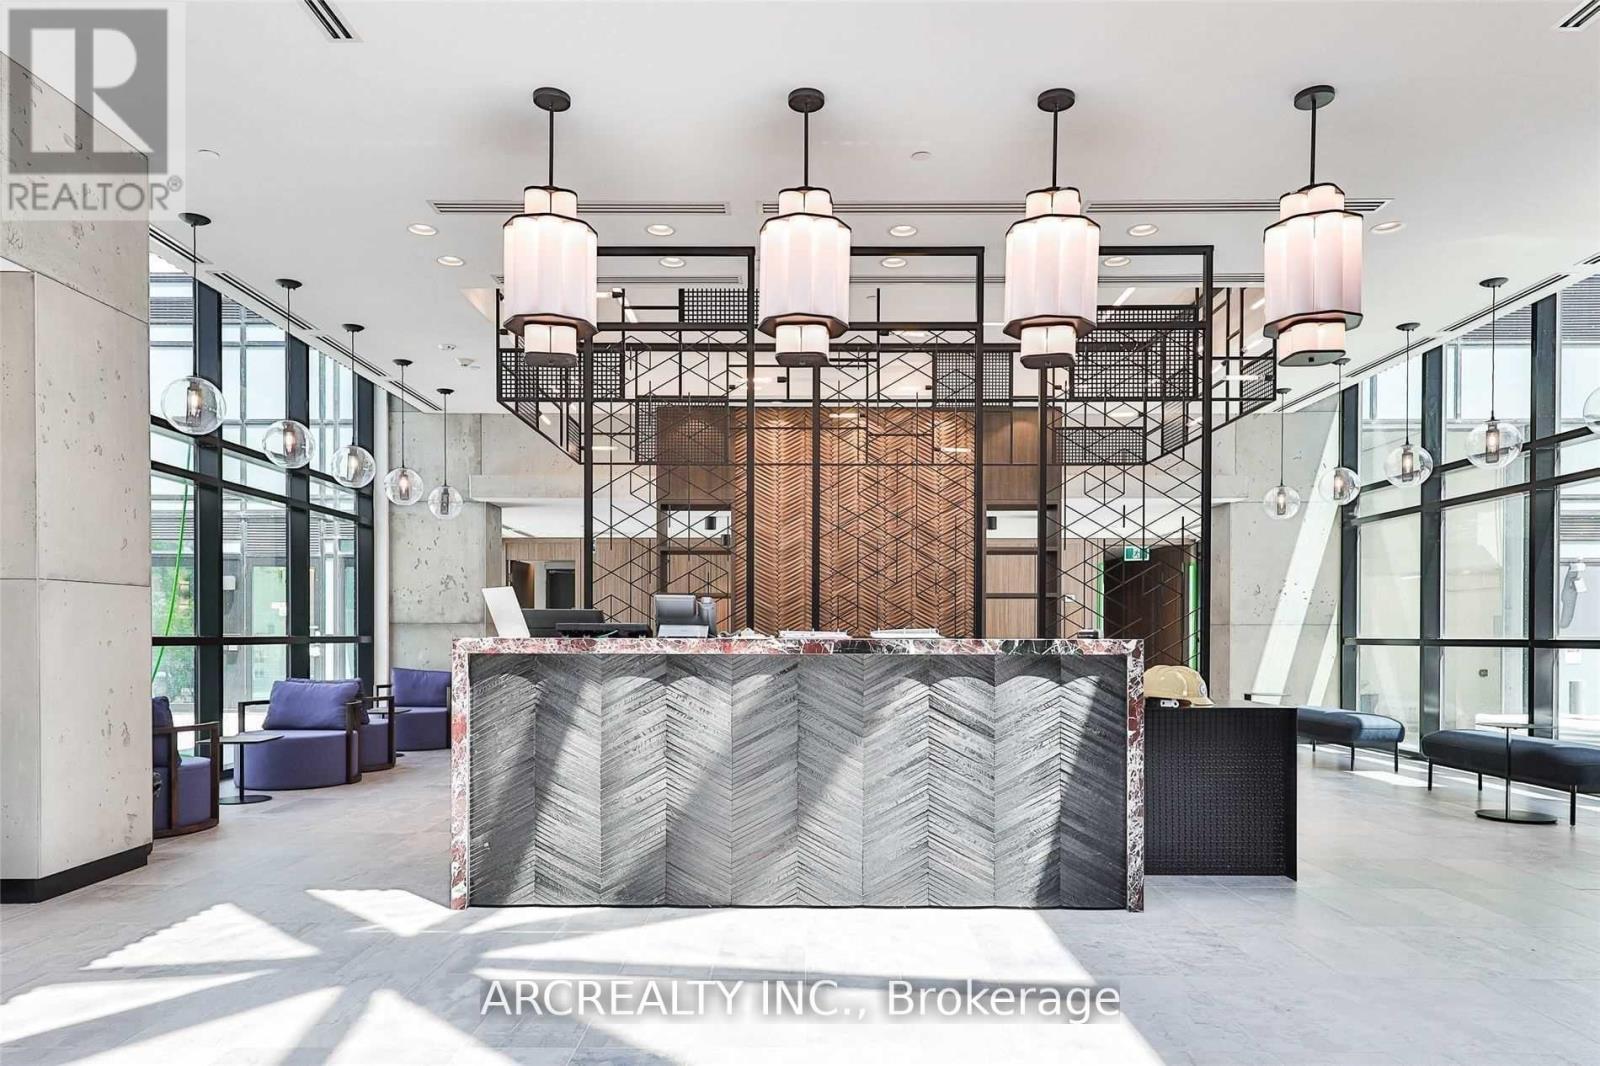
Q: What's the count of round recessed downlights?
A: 9